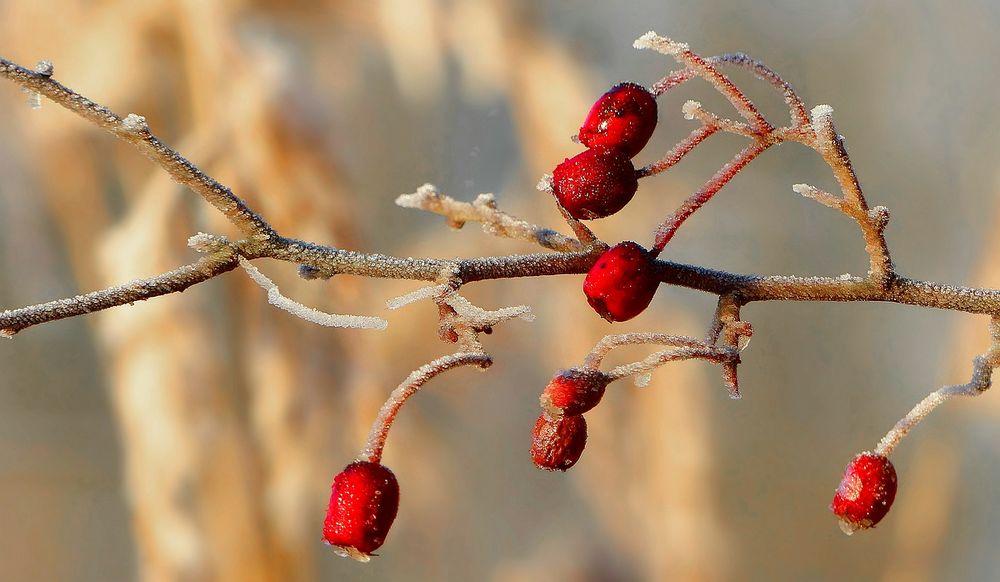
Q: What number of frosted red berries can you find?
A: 7